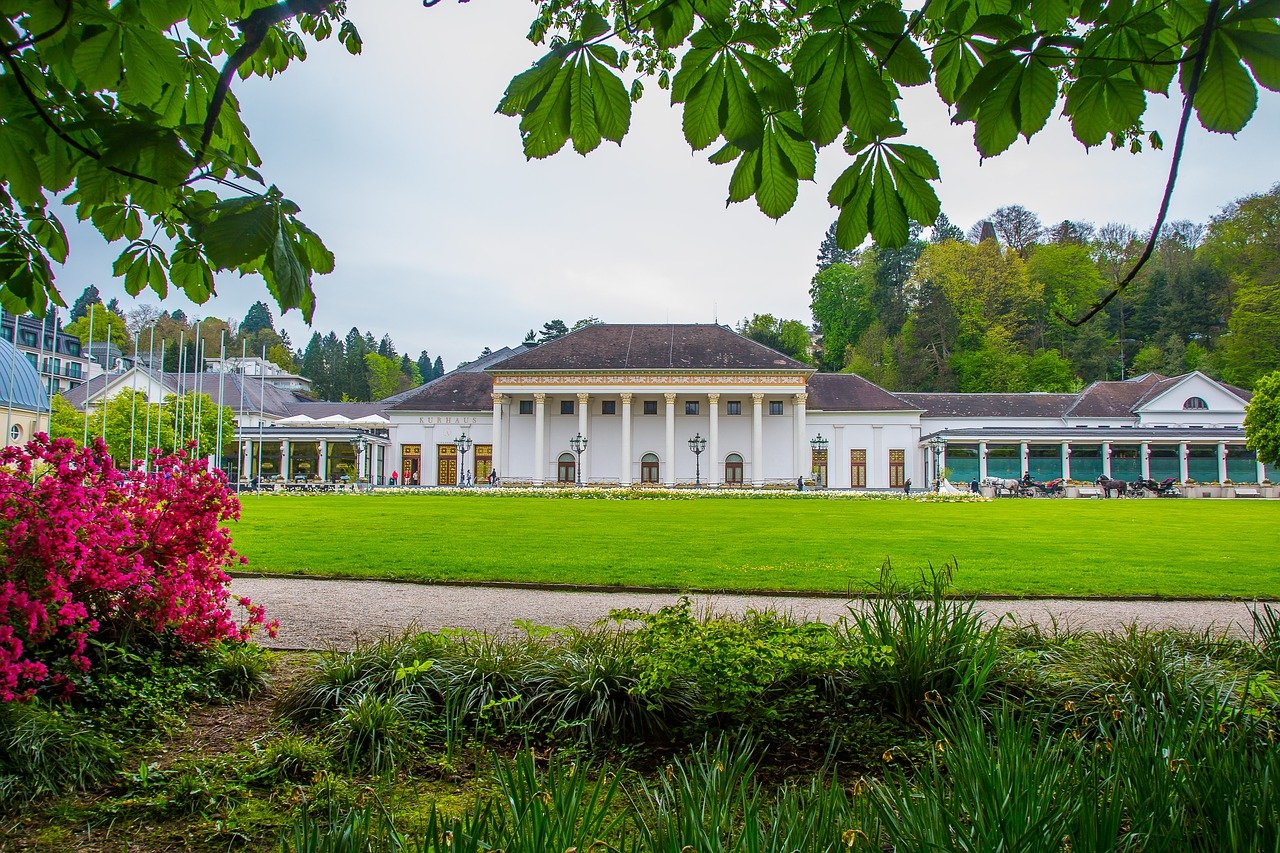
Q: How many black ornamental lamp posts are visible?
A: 6